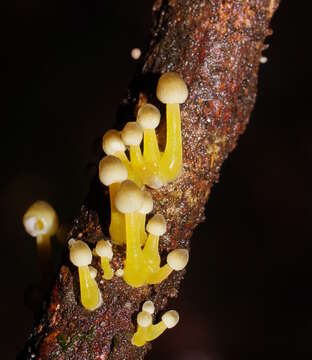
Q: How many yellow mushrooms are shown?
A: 15